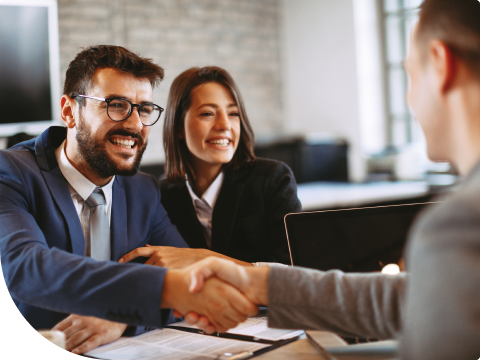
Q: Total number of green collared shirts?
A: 0